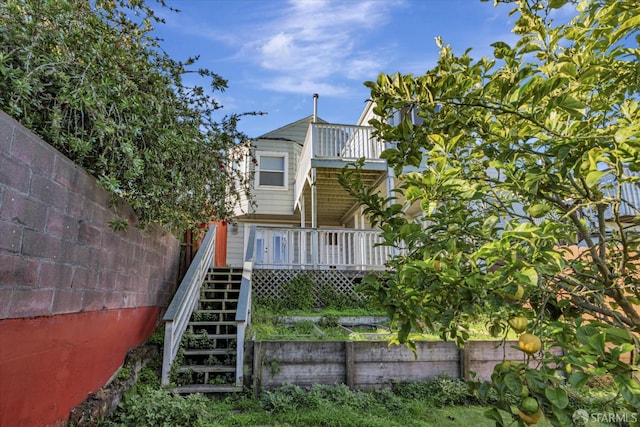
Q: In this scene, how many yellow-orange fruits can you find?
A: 4